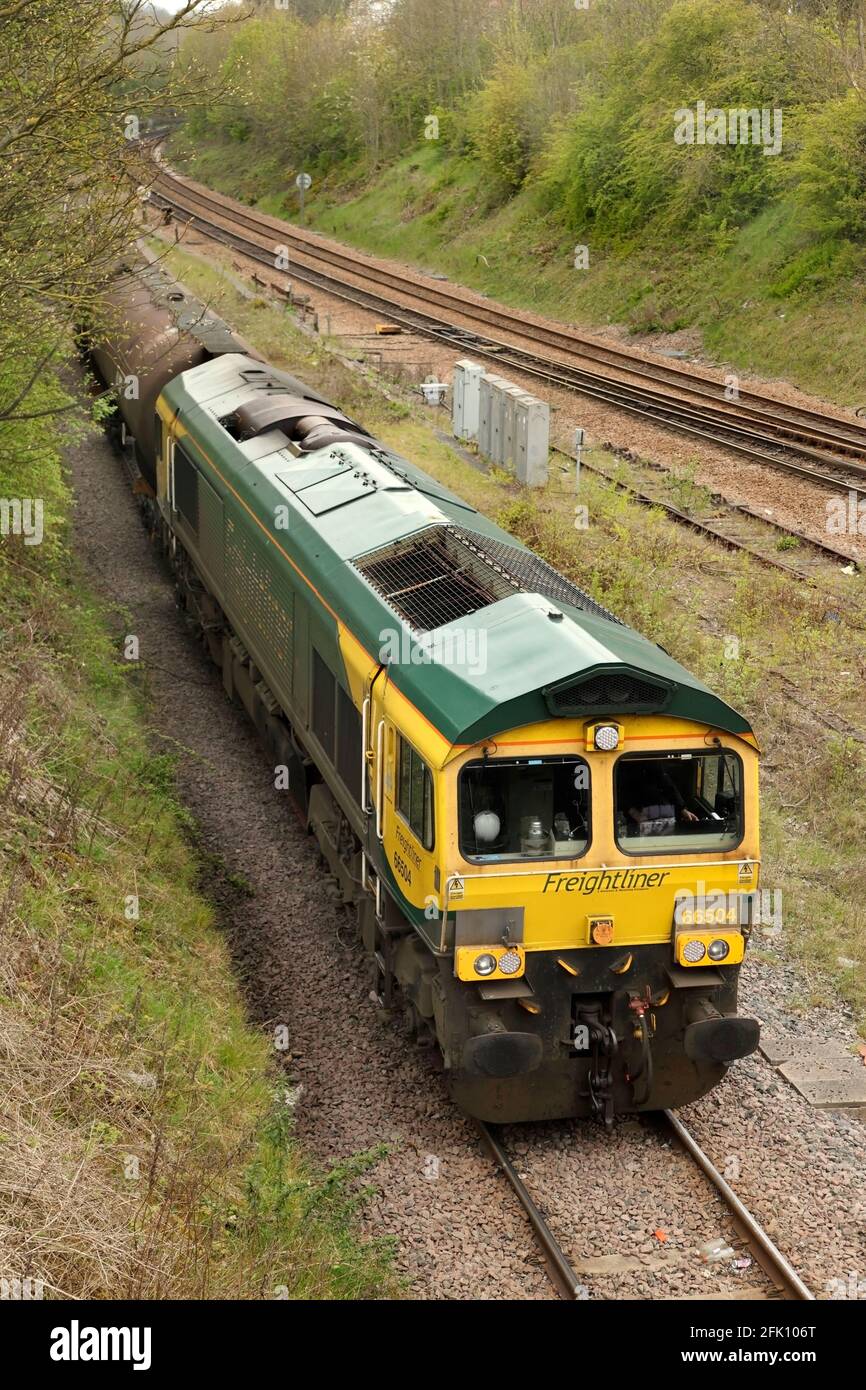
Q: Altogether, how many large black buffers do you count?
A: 2